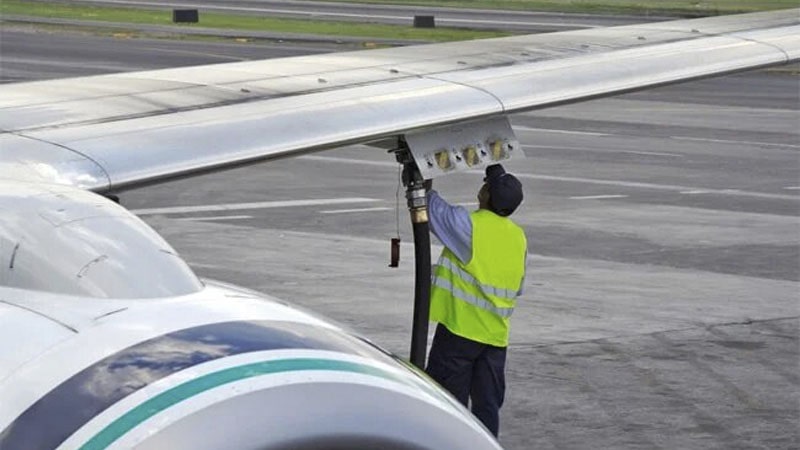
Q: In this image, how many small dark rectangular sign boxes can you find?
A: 2